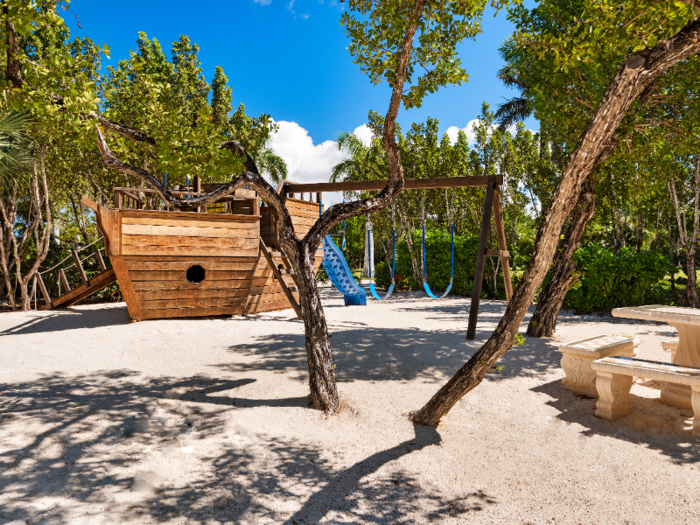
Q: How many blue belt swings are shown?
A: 2